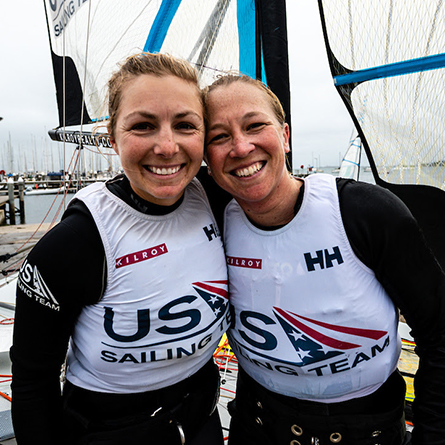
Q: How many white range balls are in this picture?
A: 0